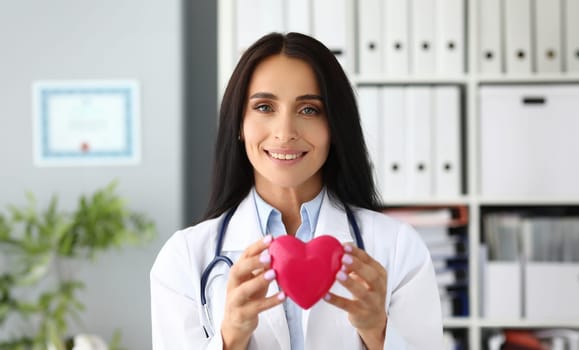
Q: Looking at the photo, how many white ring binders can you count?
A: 12